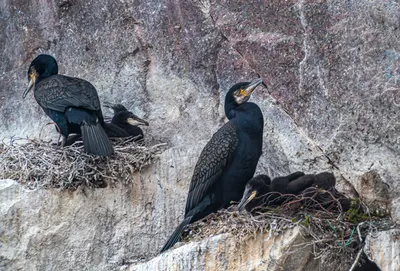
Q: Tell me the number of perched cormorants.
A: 2